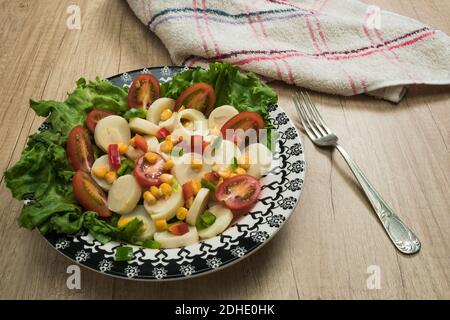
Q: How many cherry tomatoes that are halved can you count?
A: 8